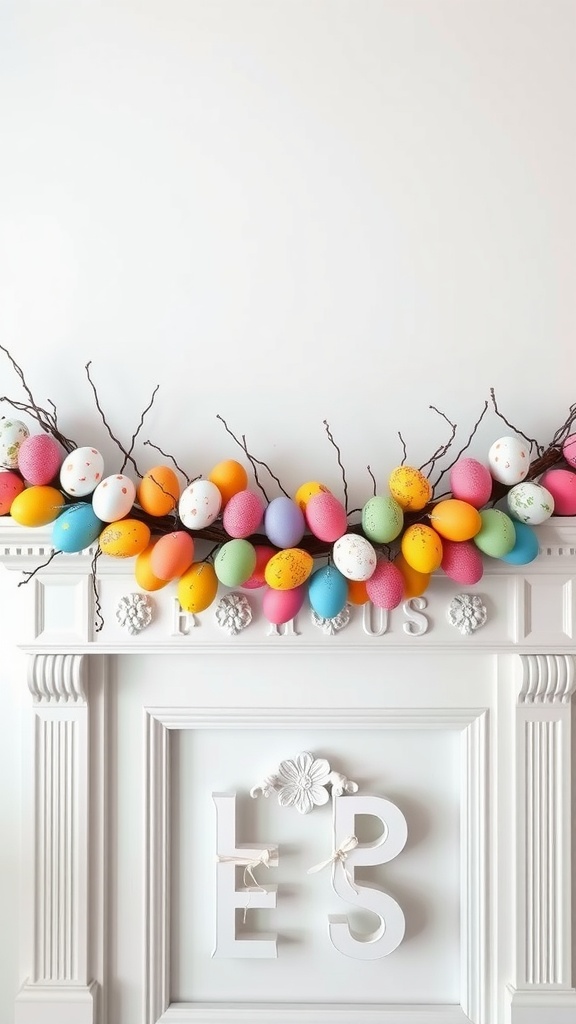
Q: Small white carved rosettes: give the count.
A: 4